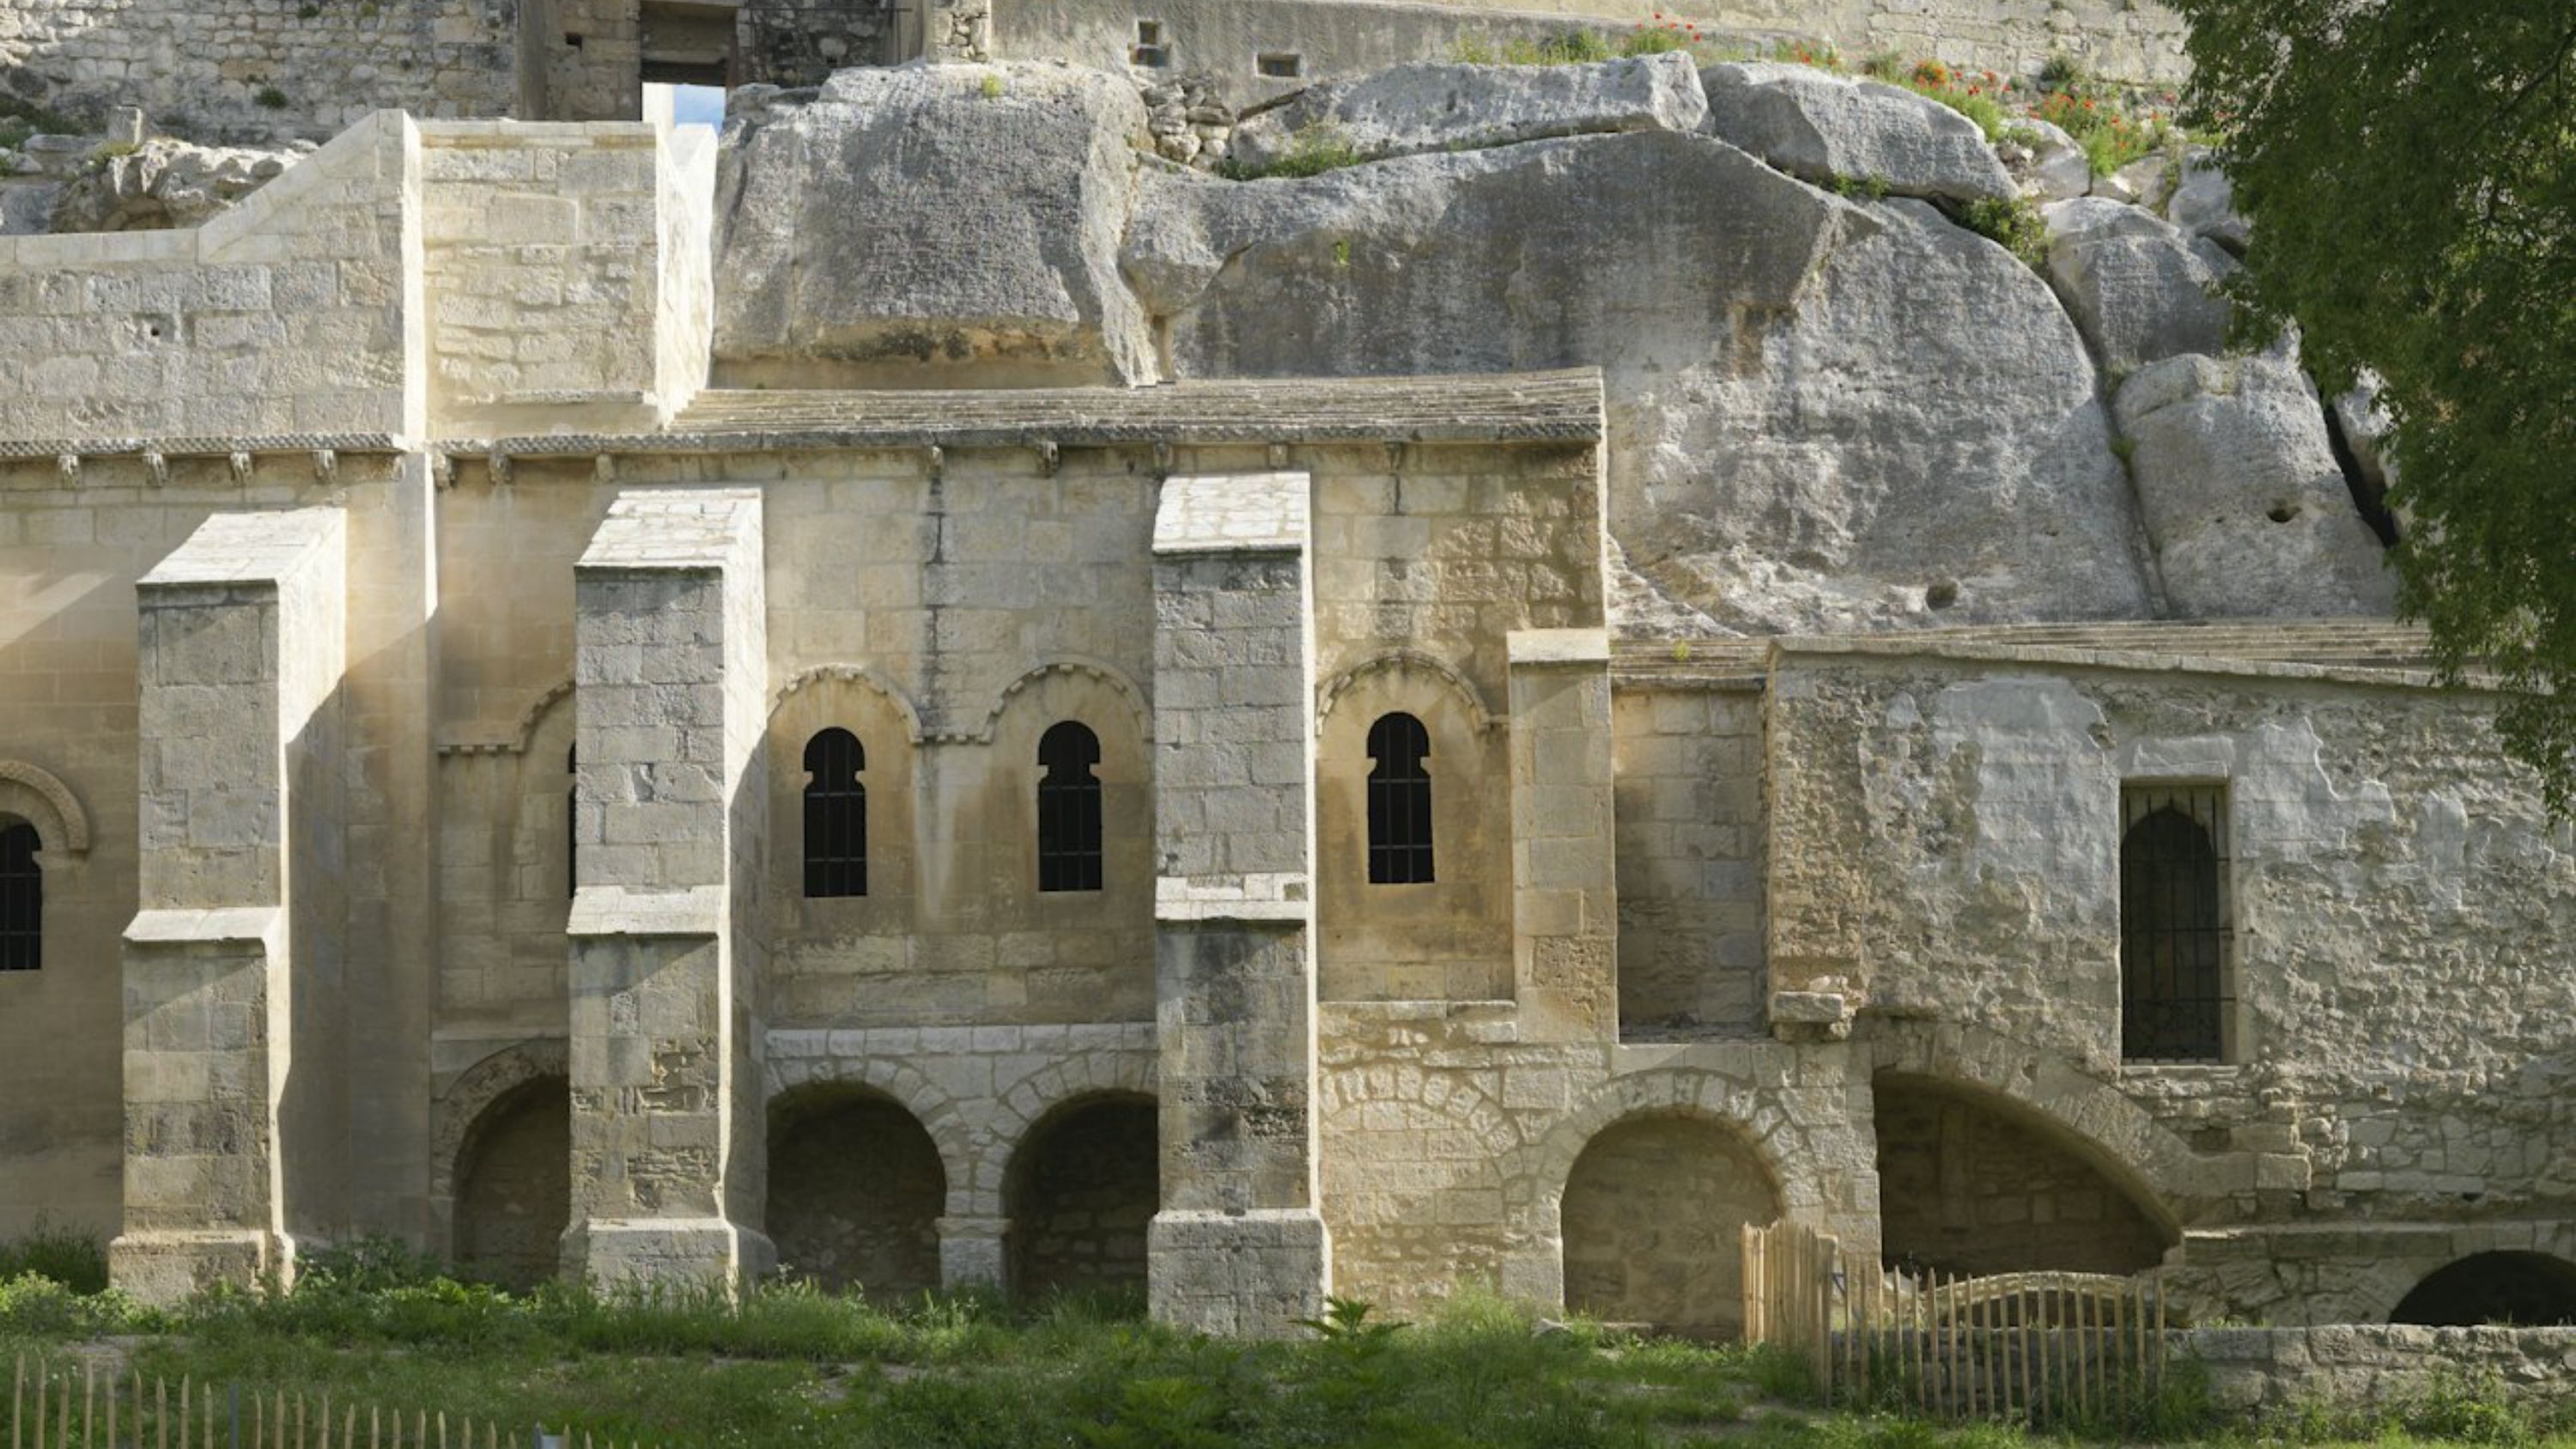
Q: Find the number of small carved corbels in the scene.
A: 13